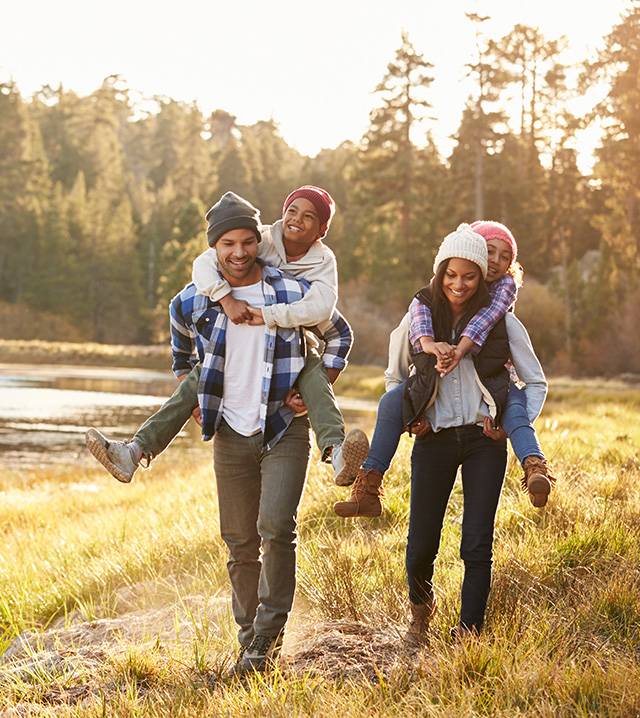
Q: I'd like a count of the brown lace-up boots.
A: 2